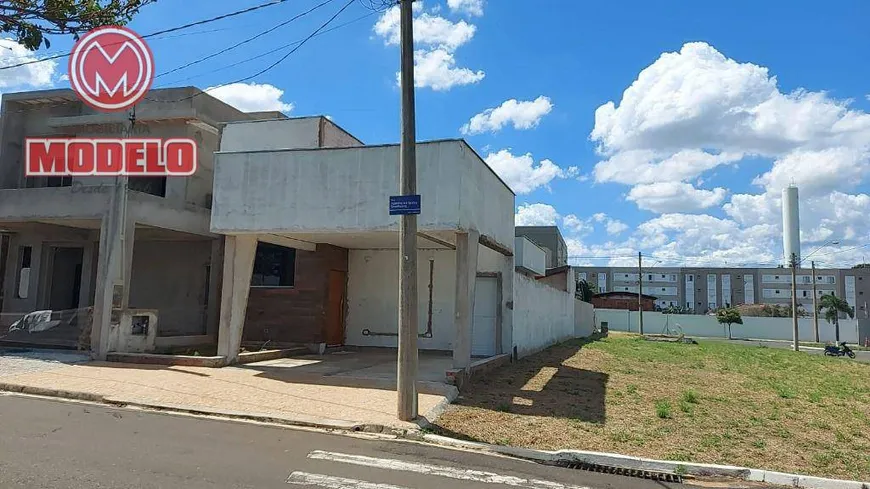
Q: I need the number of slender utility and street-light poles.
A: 4